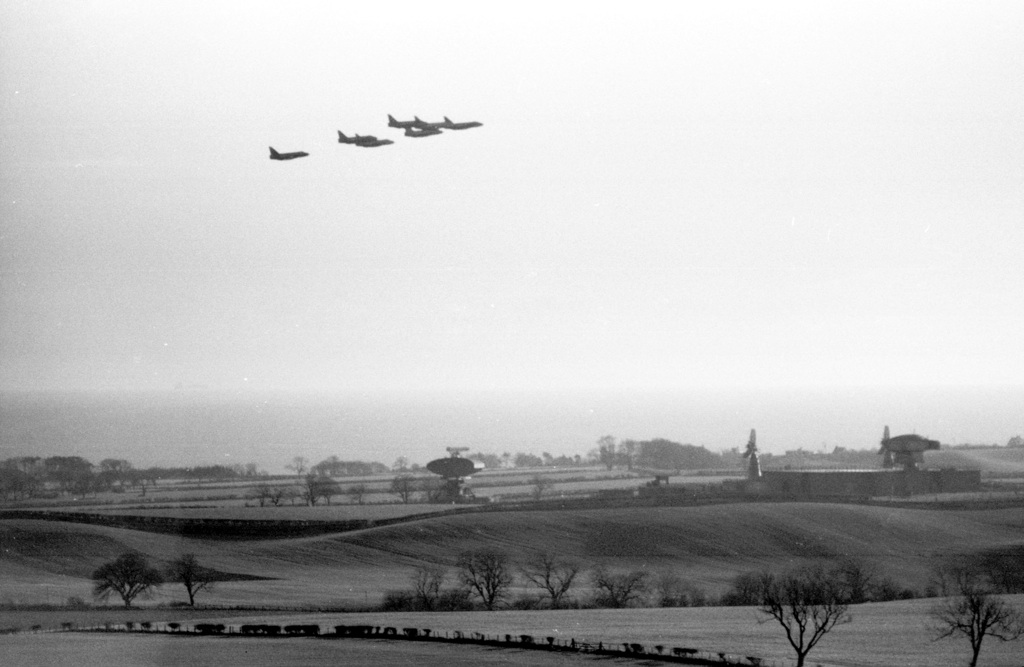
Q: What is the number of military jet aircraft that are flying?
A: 7